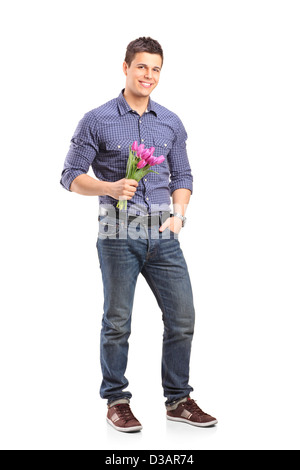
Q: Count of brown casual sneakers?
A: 2